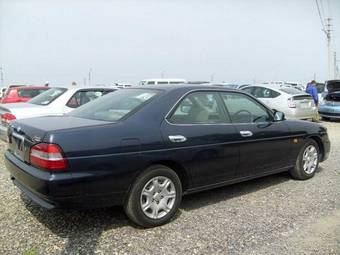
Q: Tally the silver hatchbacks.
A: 1